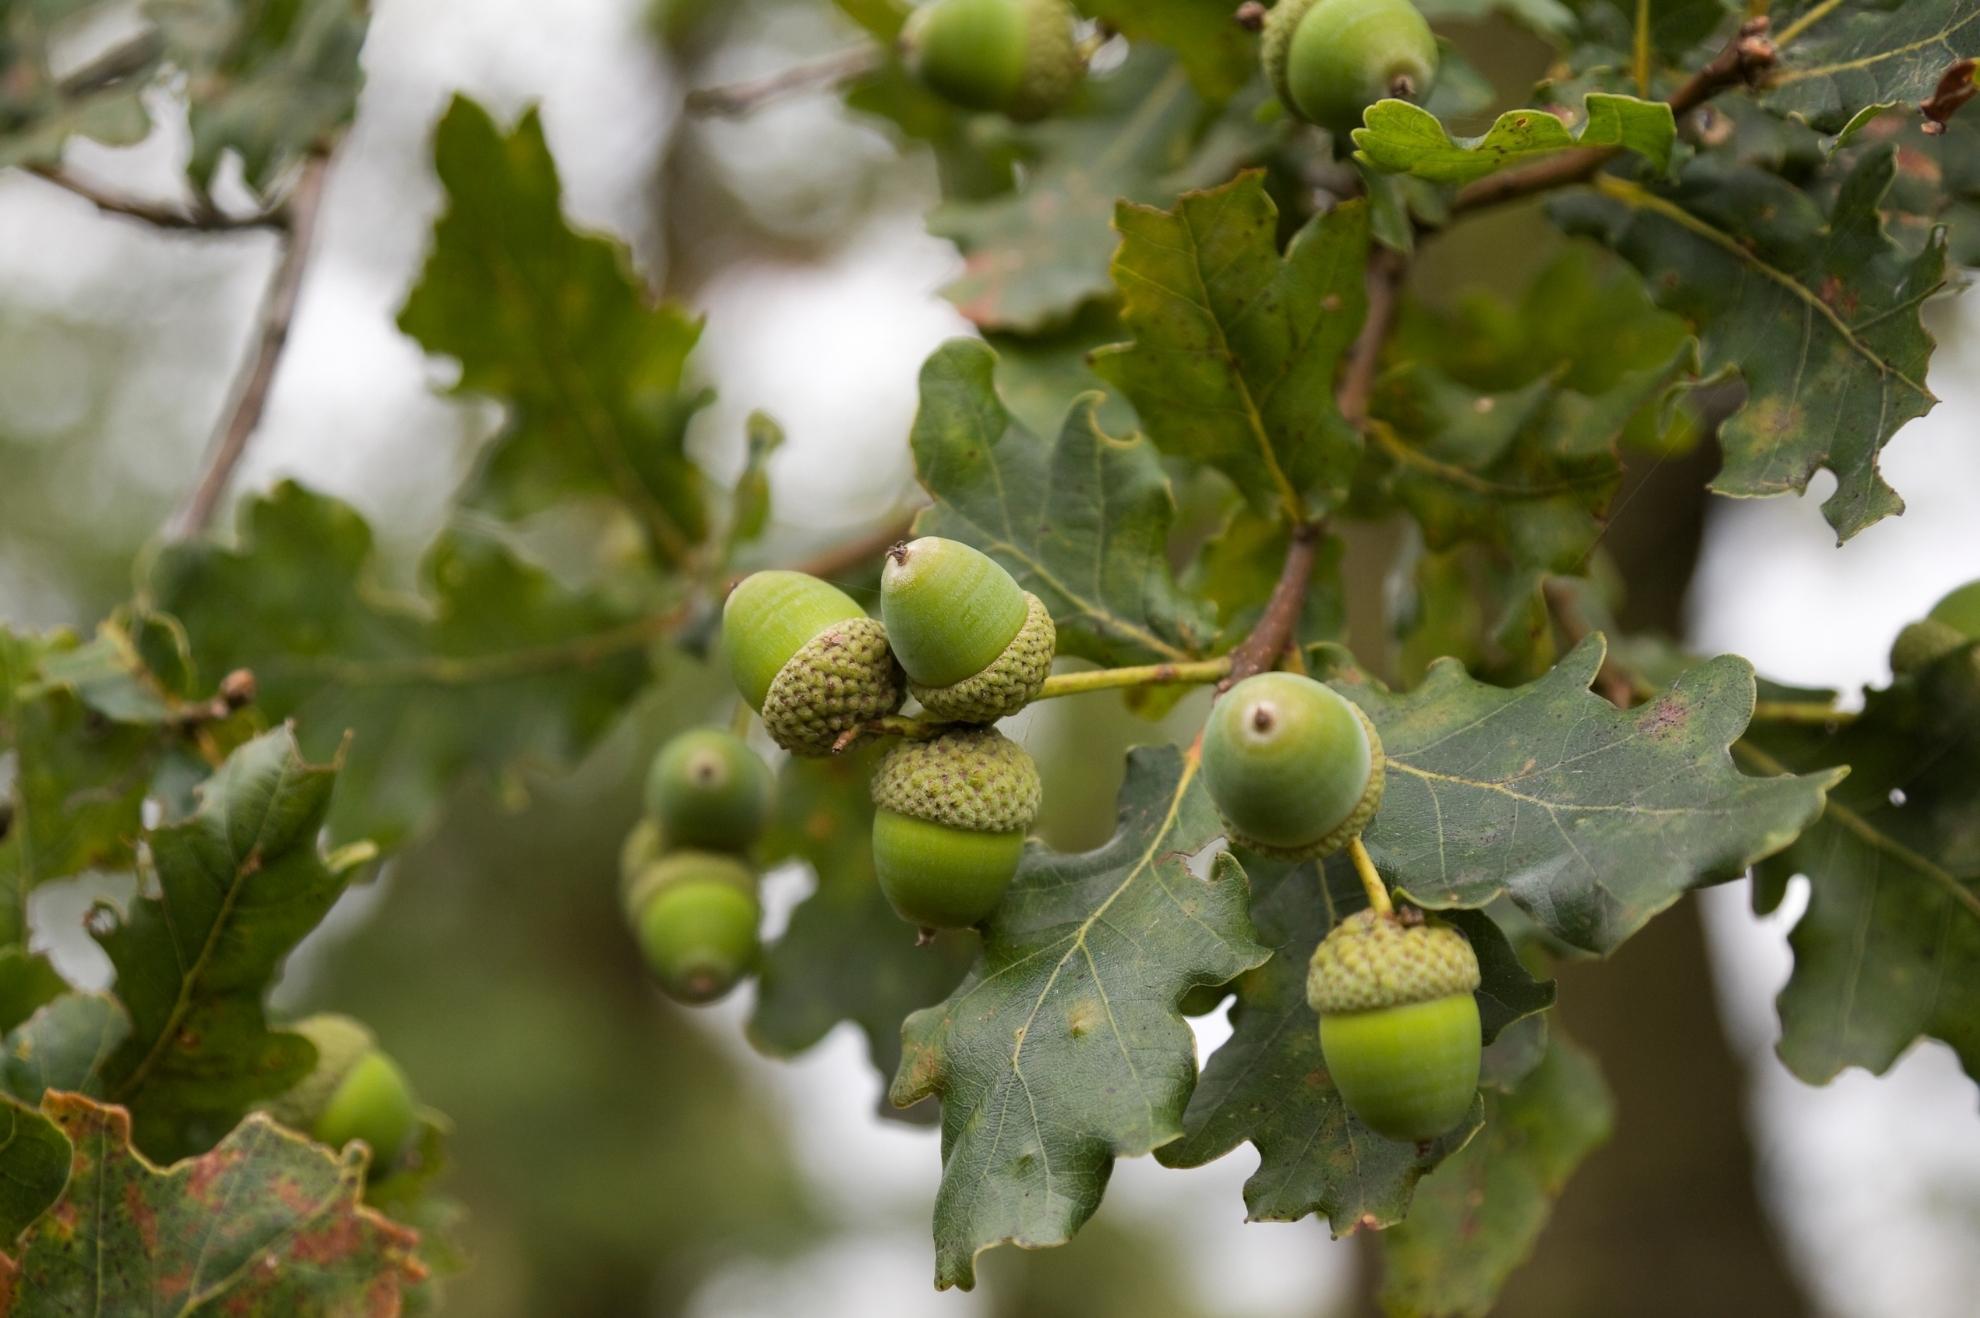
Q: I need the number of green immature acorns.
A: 11